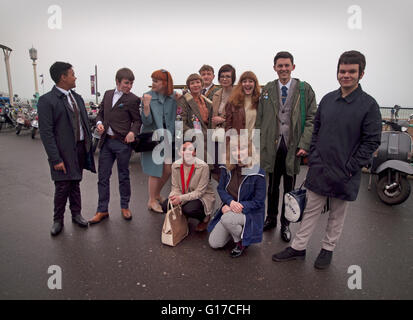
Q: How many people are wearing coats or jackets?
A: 11